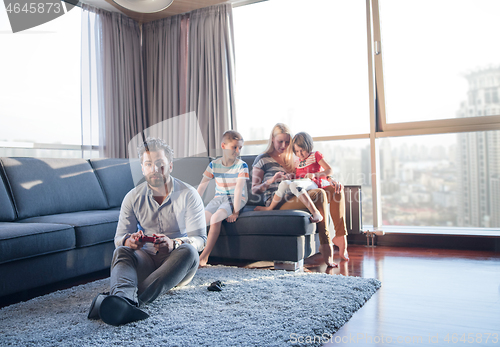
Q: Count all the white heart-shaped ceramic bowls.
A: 0